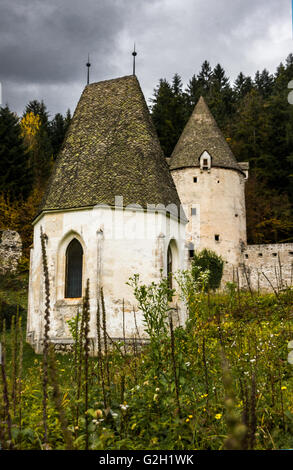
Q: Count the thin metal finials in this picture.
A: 2